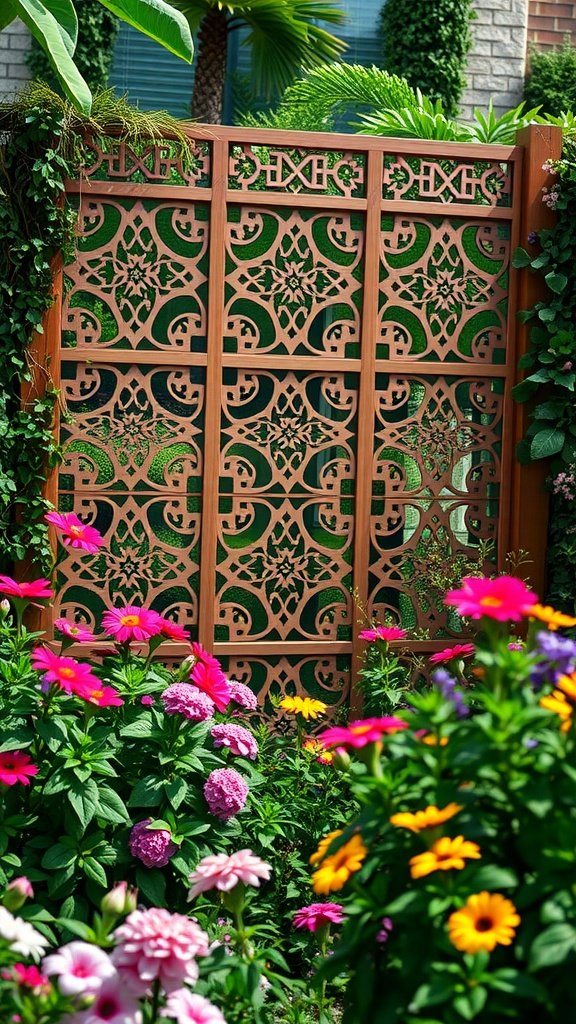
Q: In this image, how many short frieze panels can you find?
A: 3